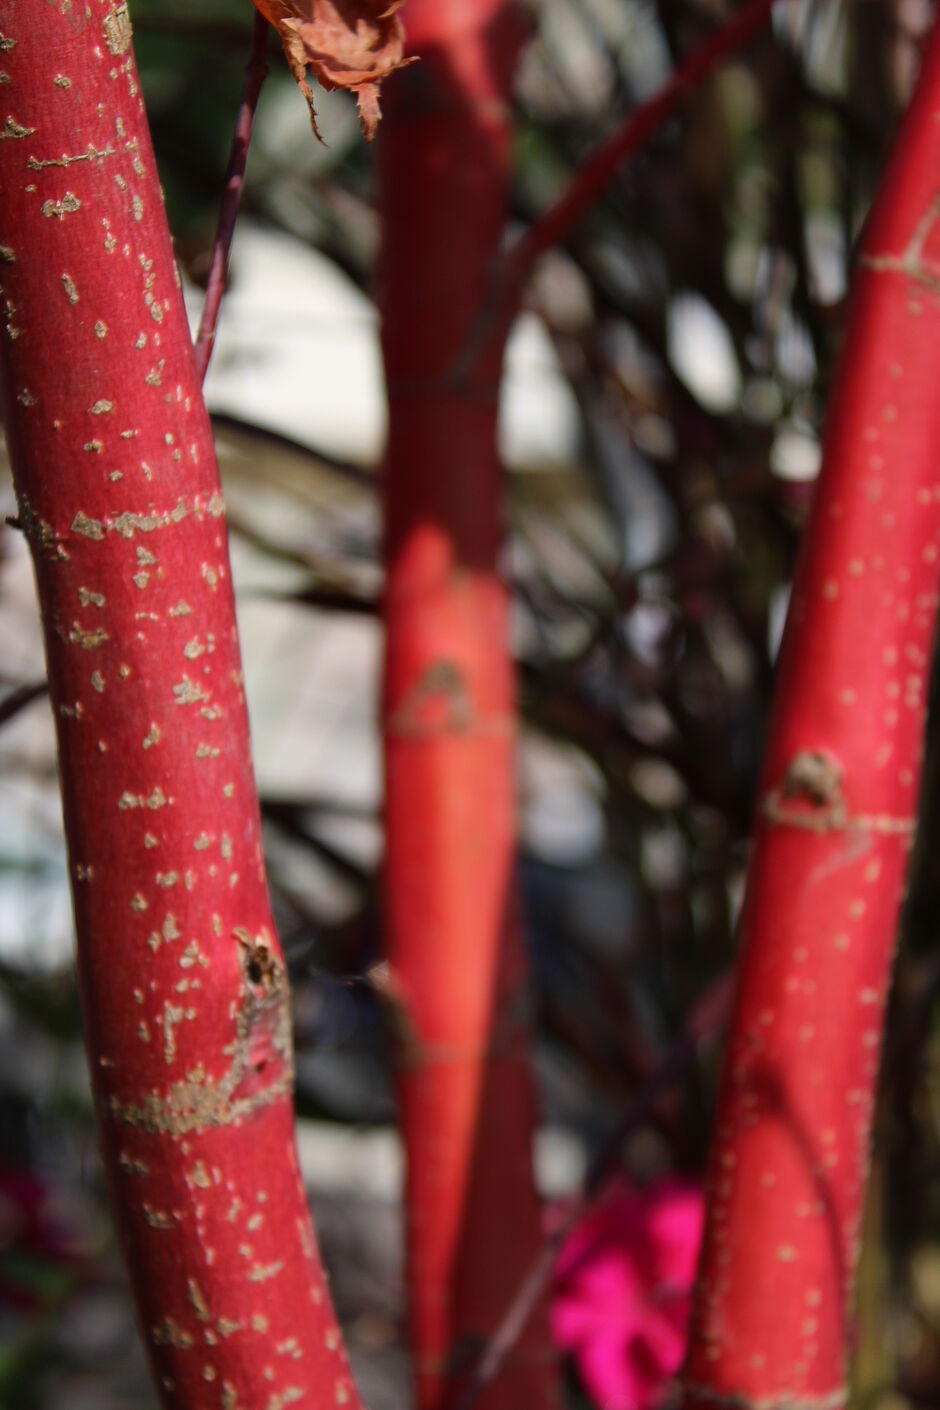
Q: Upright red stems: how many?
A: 3